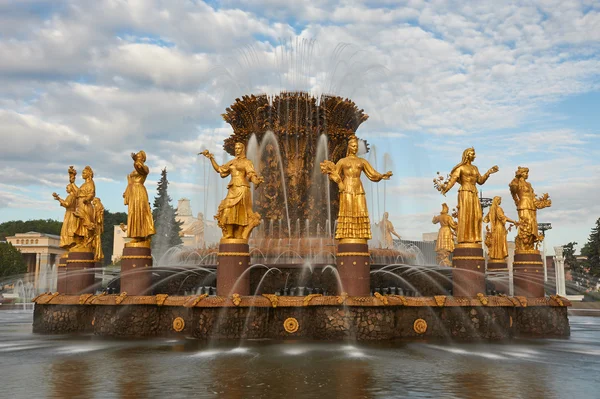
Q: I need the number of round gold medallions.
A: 3